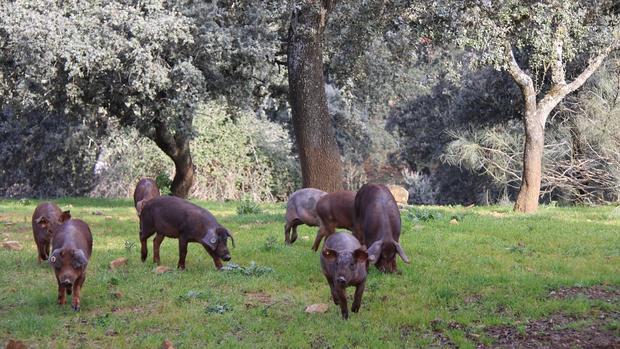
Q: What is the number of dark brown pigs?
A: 7